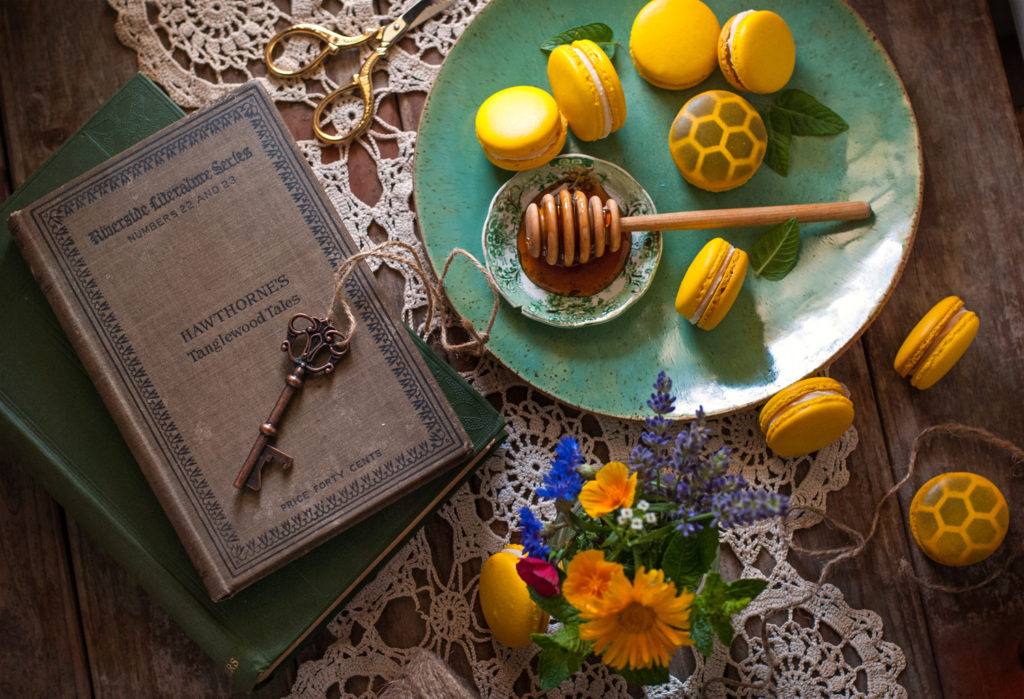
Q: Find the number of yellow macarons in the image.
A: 10